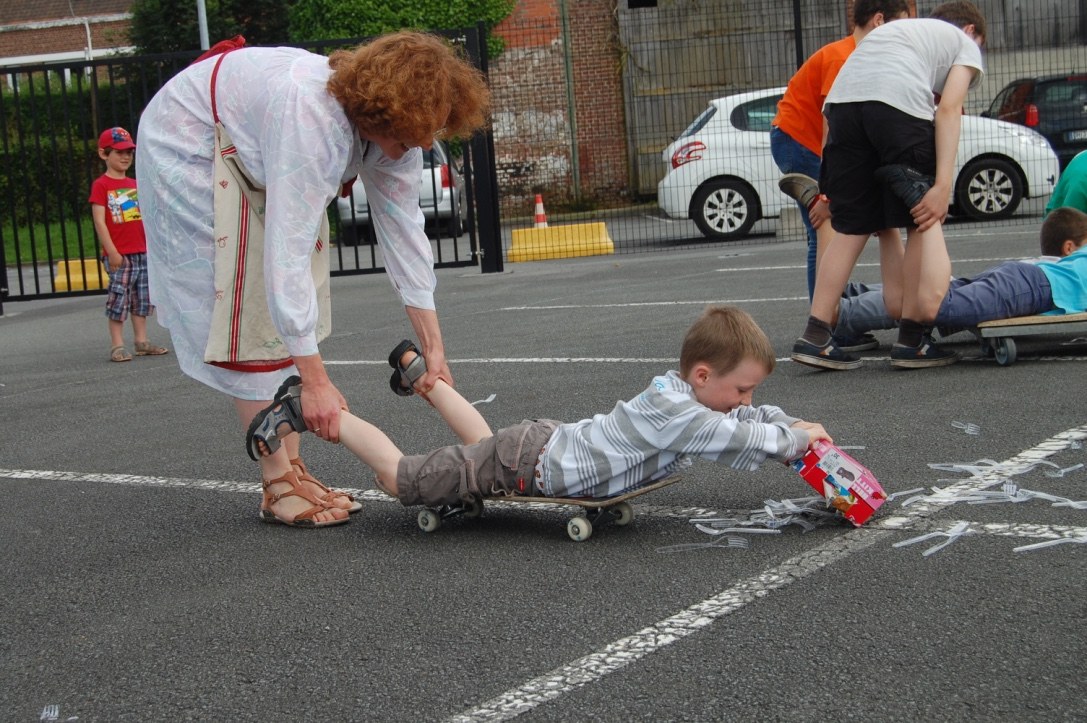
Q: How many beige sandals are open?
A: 2